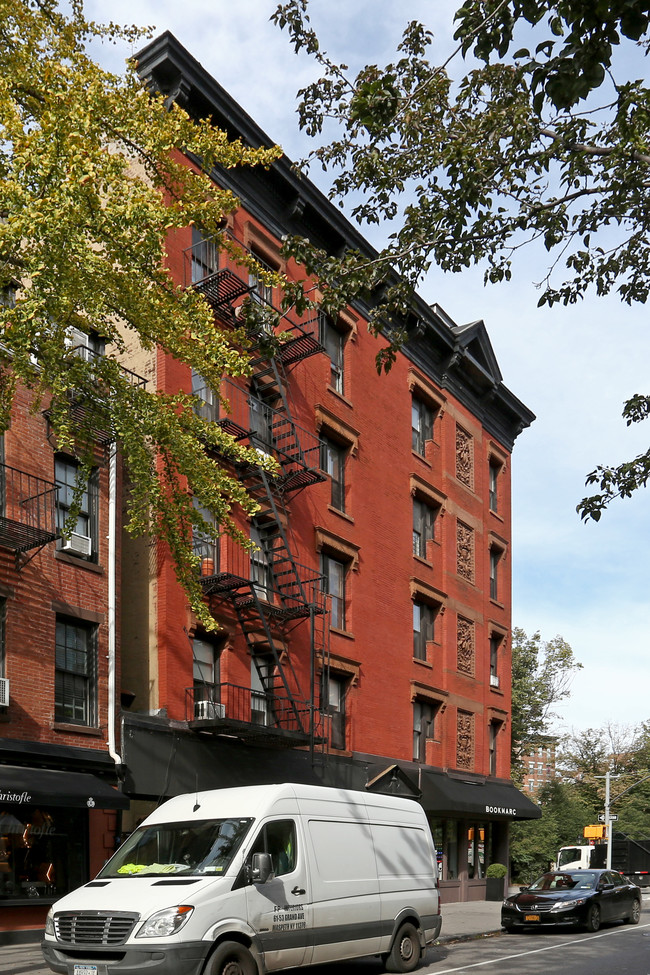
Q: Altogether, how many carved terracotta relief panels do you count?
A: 4